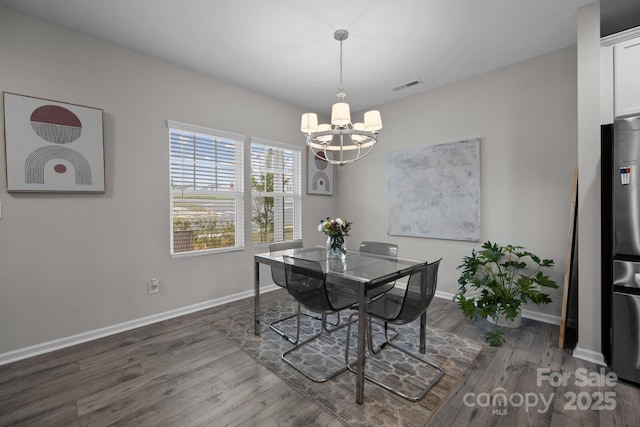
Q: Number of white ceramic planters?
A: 1